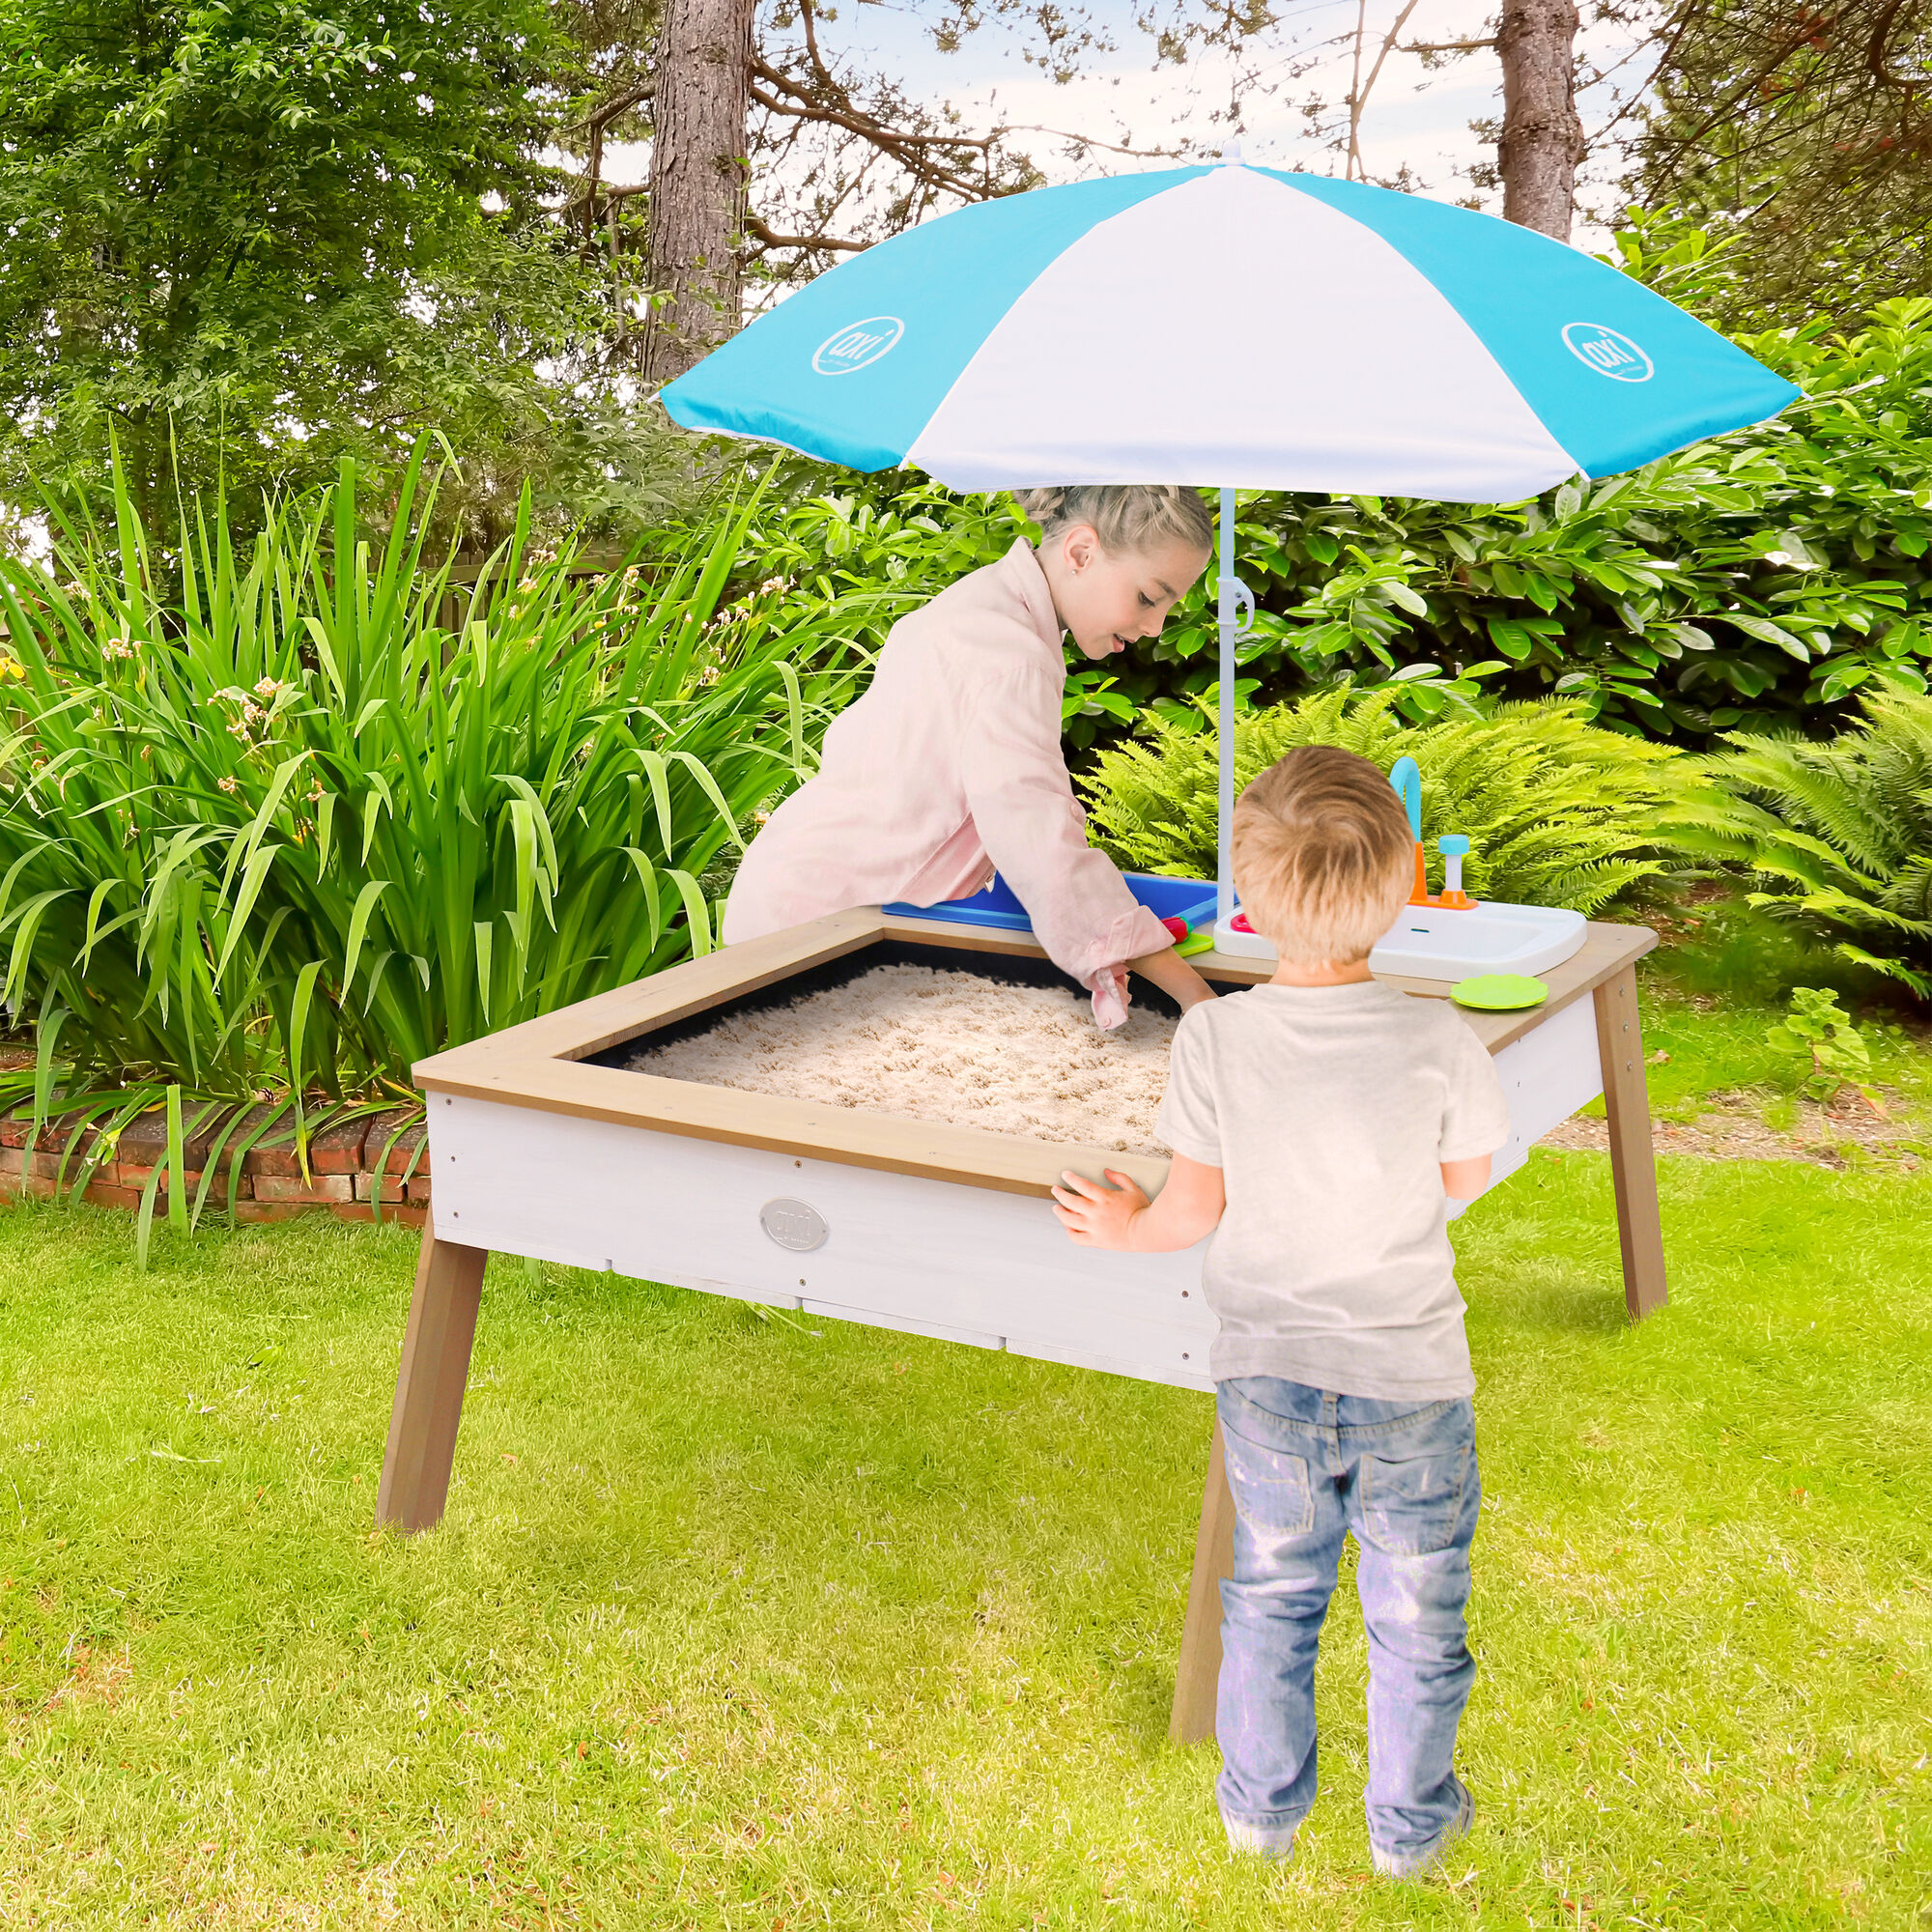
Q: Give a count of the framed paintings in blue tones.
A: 0